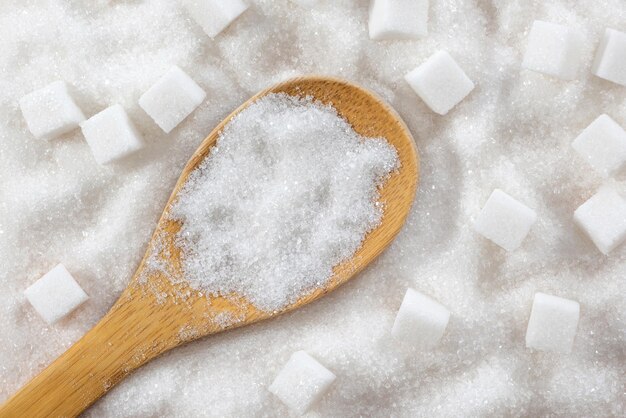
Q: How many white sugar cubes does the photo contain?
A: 15